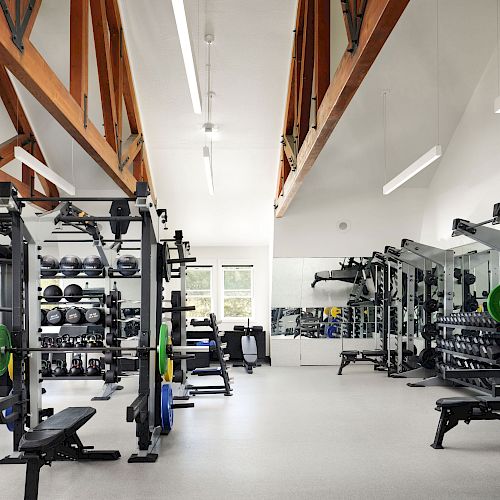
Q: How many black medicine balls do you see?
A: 6